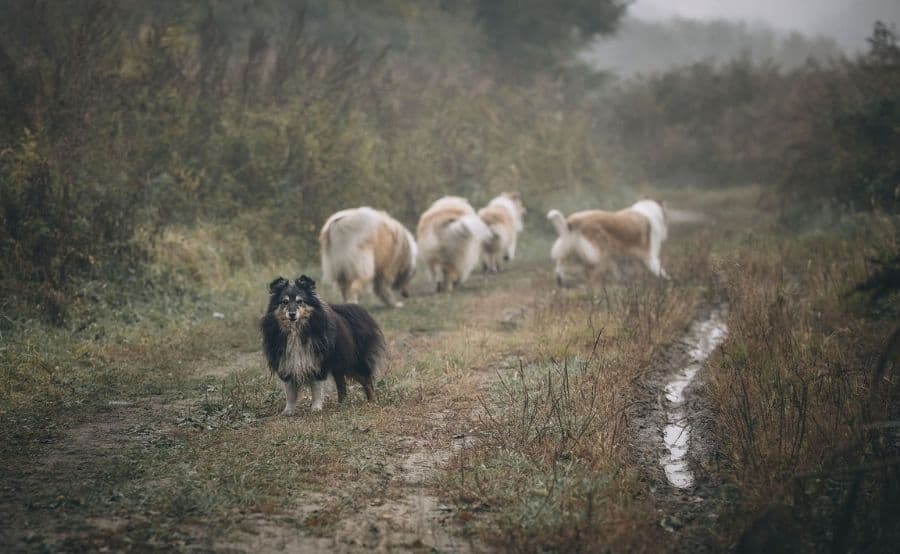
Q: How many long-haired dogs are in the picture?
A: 5